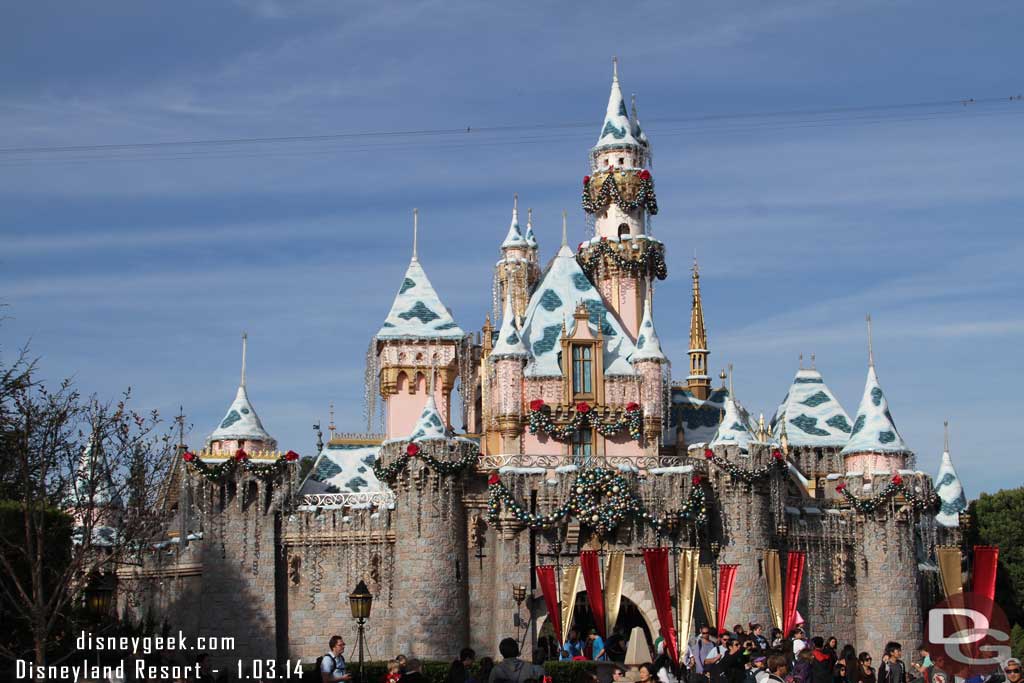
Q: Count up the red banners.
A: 6